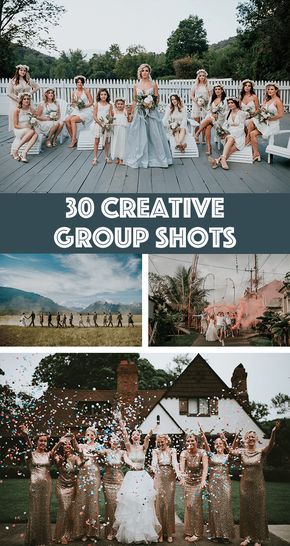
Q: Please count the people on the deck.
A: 13